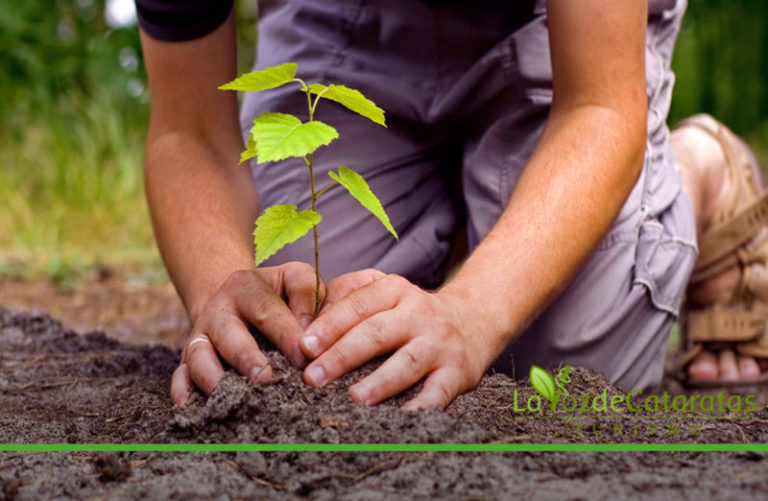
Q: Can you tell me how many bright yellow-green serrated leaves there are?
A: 6